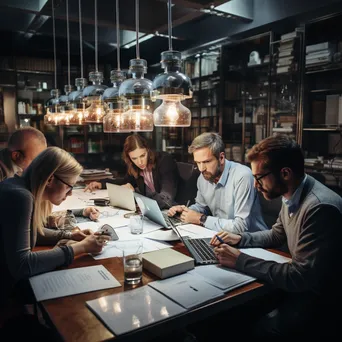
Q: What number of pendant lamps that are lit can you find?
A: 7